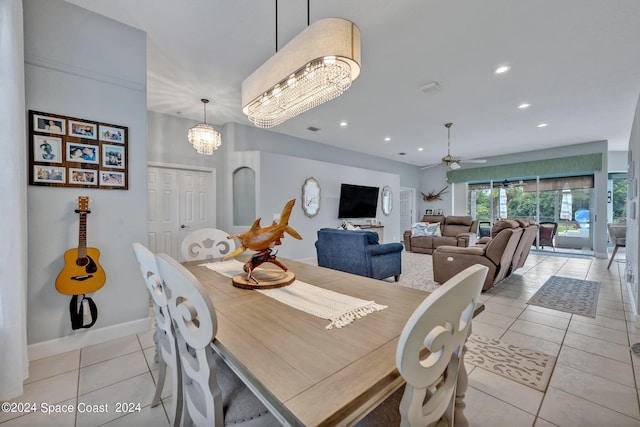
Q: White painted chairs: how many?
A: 4